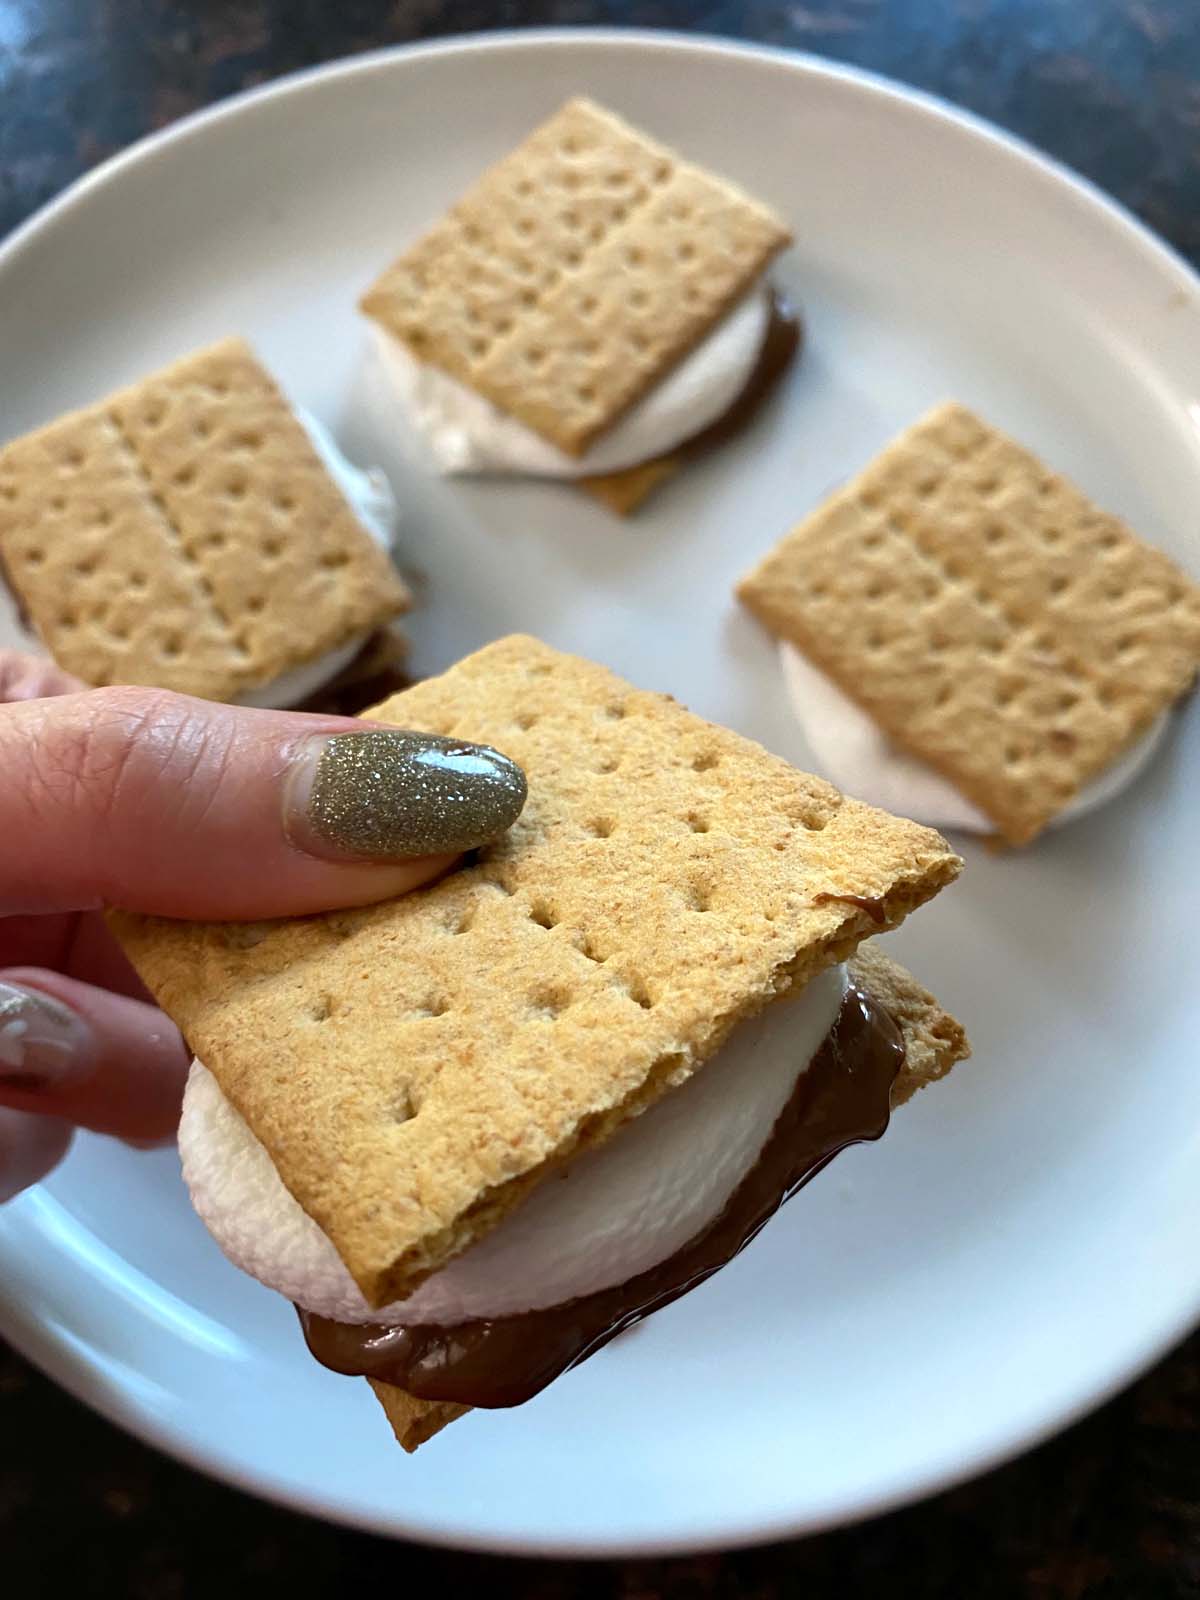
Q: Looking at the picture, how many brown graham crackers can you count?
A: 8